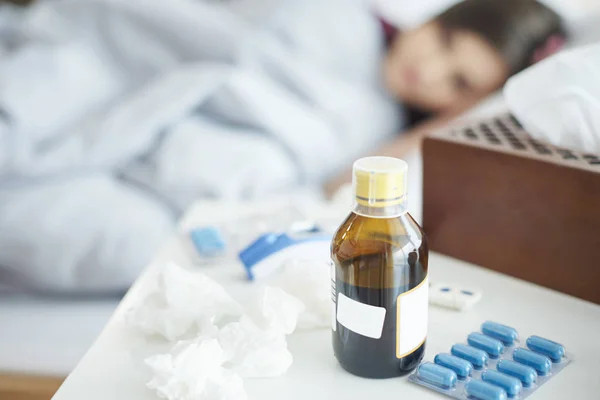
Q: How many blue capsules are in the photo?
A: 10